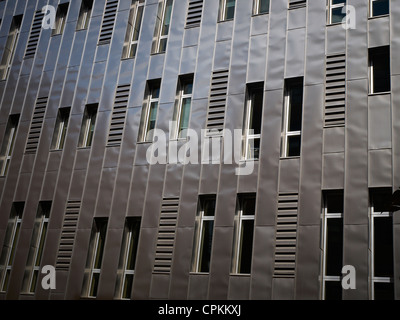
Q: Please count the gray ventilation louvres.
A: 11